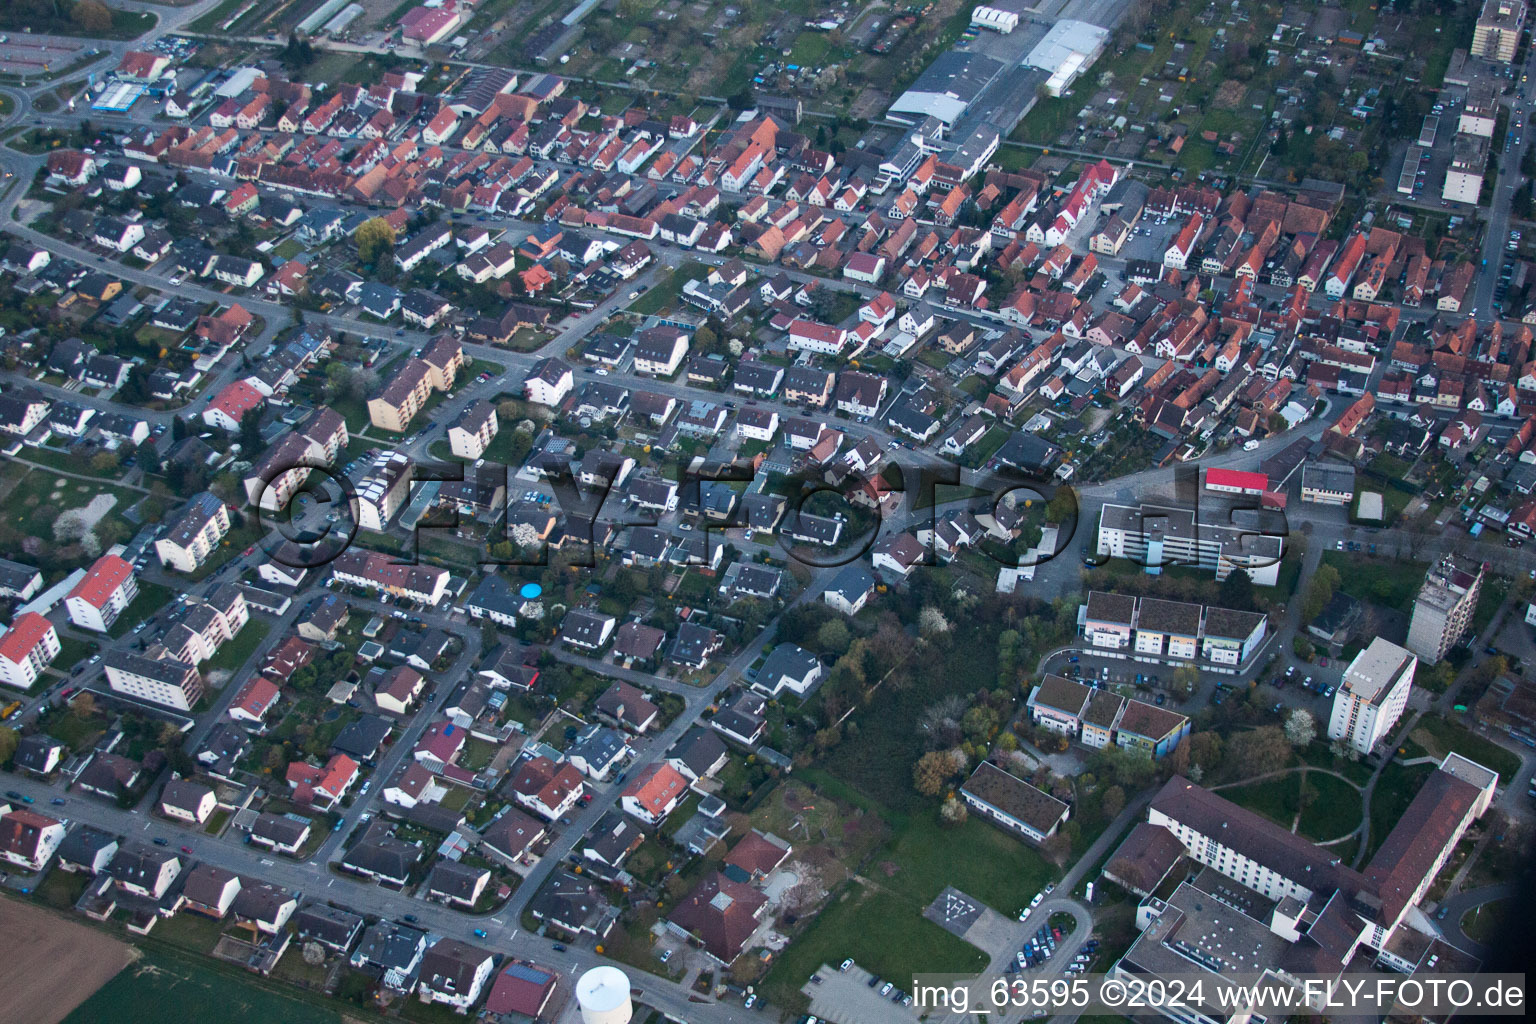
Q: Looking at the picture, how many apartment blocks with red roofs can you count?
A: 2